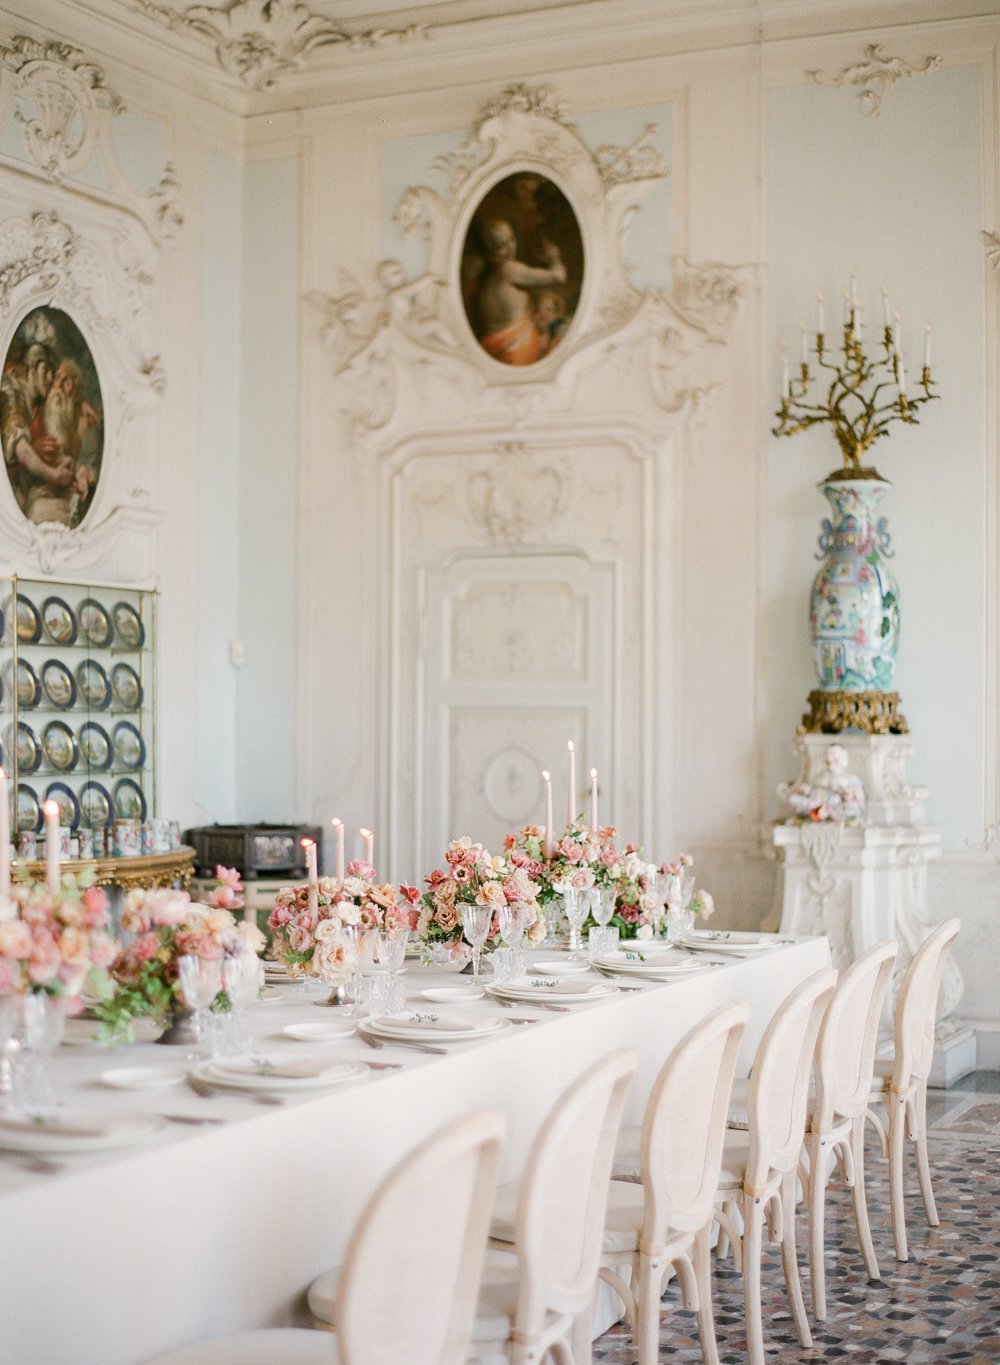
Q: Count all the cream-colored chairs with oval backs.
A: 6